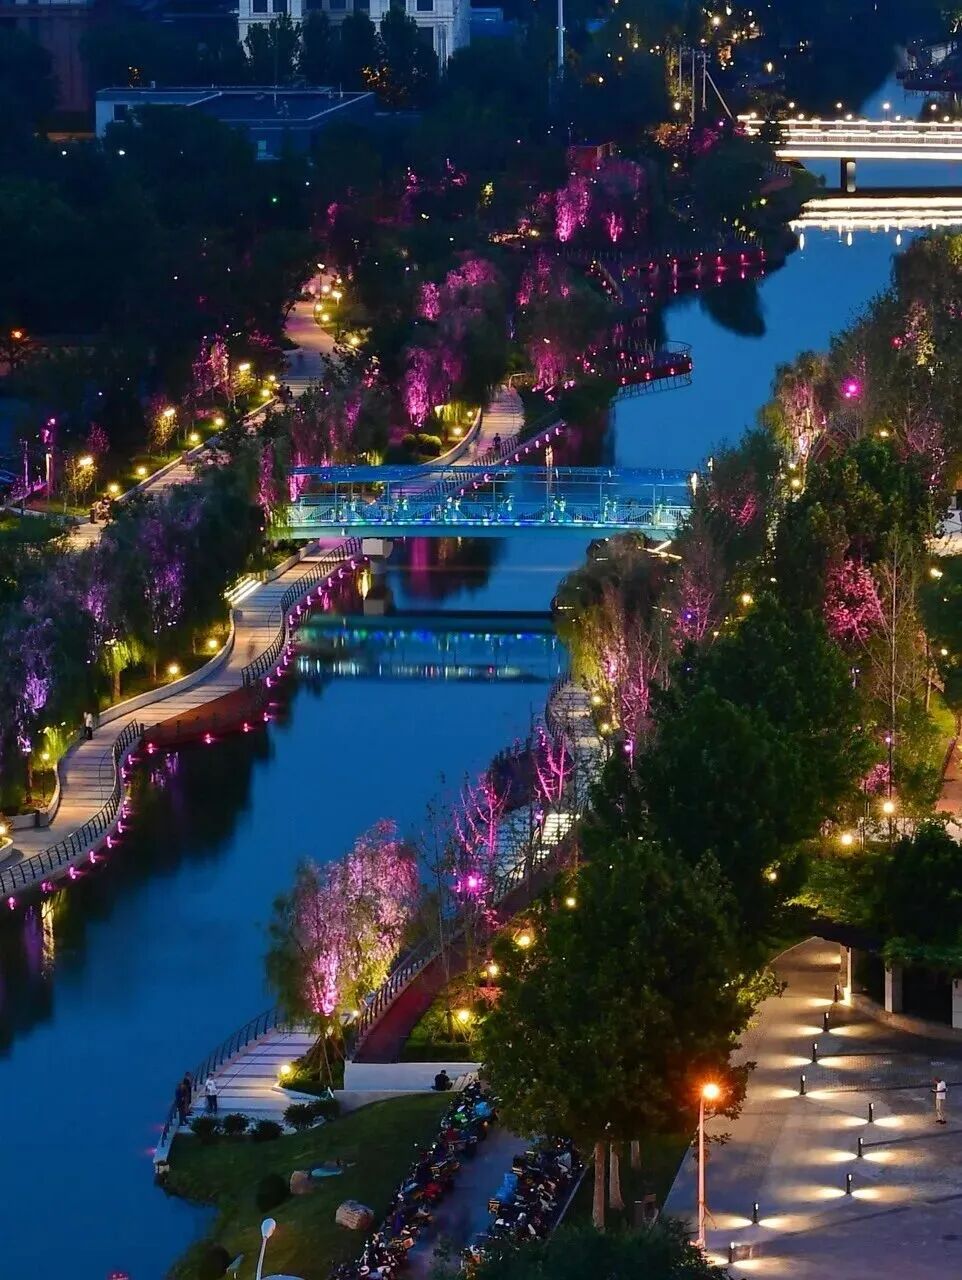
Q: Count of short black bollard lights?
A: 9